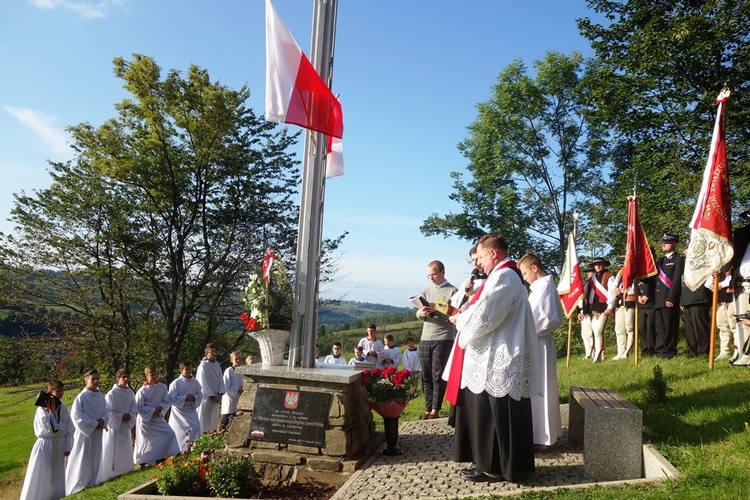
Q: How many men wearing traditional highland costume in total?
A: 5